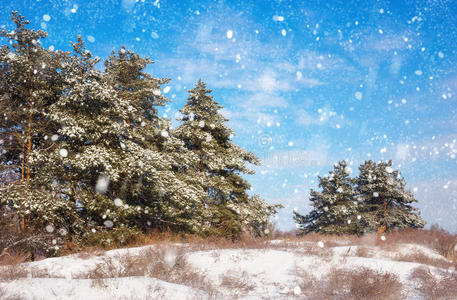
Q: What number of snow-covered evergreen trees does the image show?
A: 6